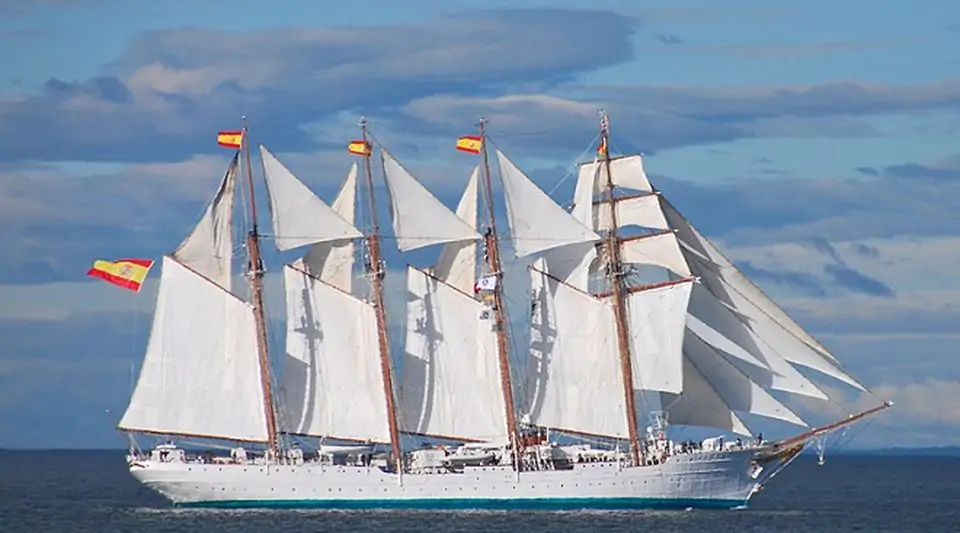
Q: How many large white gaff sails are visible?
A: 4